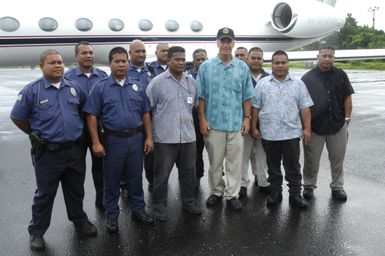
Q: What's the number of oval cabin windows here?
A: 7